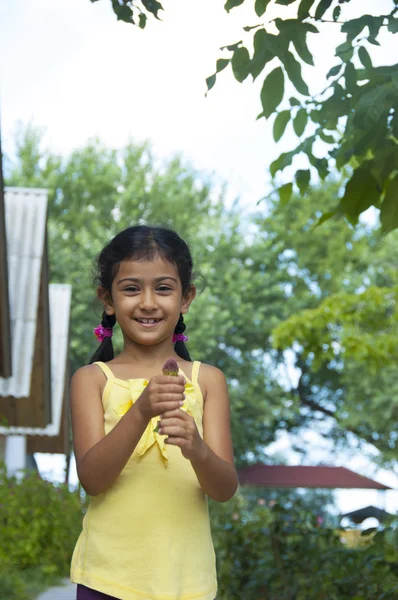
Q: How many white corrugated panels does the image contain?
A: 2